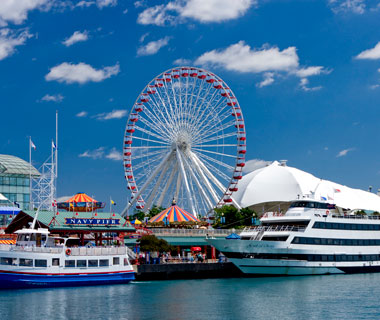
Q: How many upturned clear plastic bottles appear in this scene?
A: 0